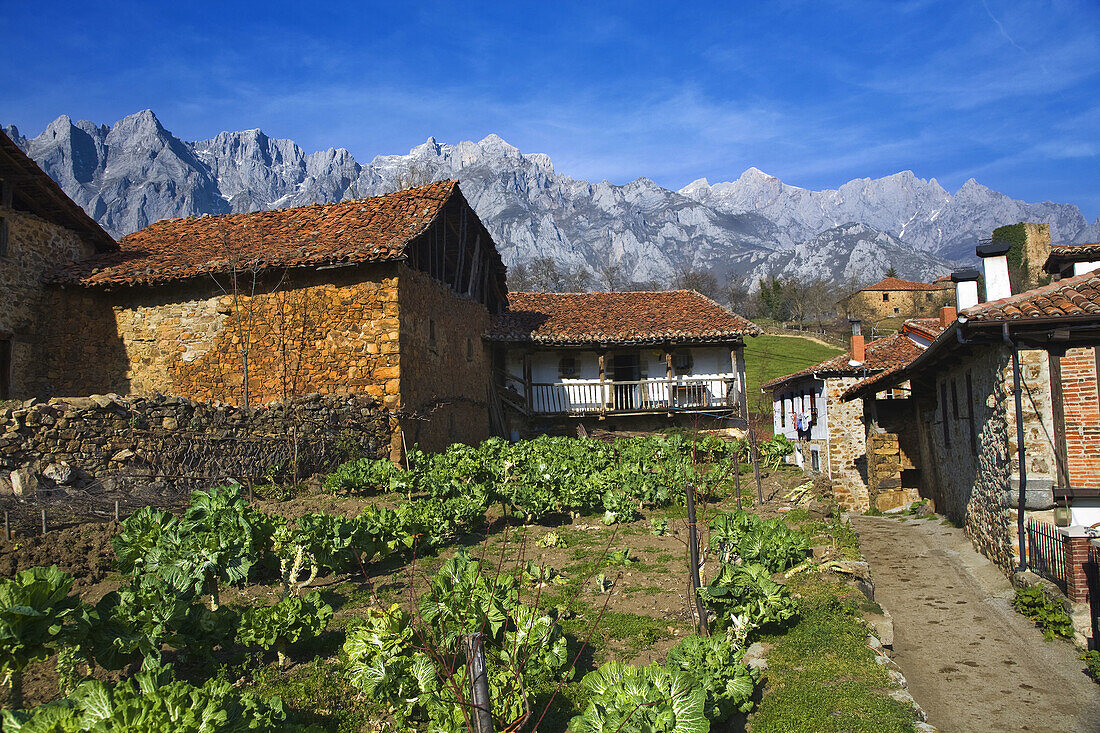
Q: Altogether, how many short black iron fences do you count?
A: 1